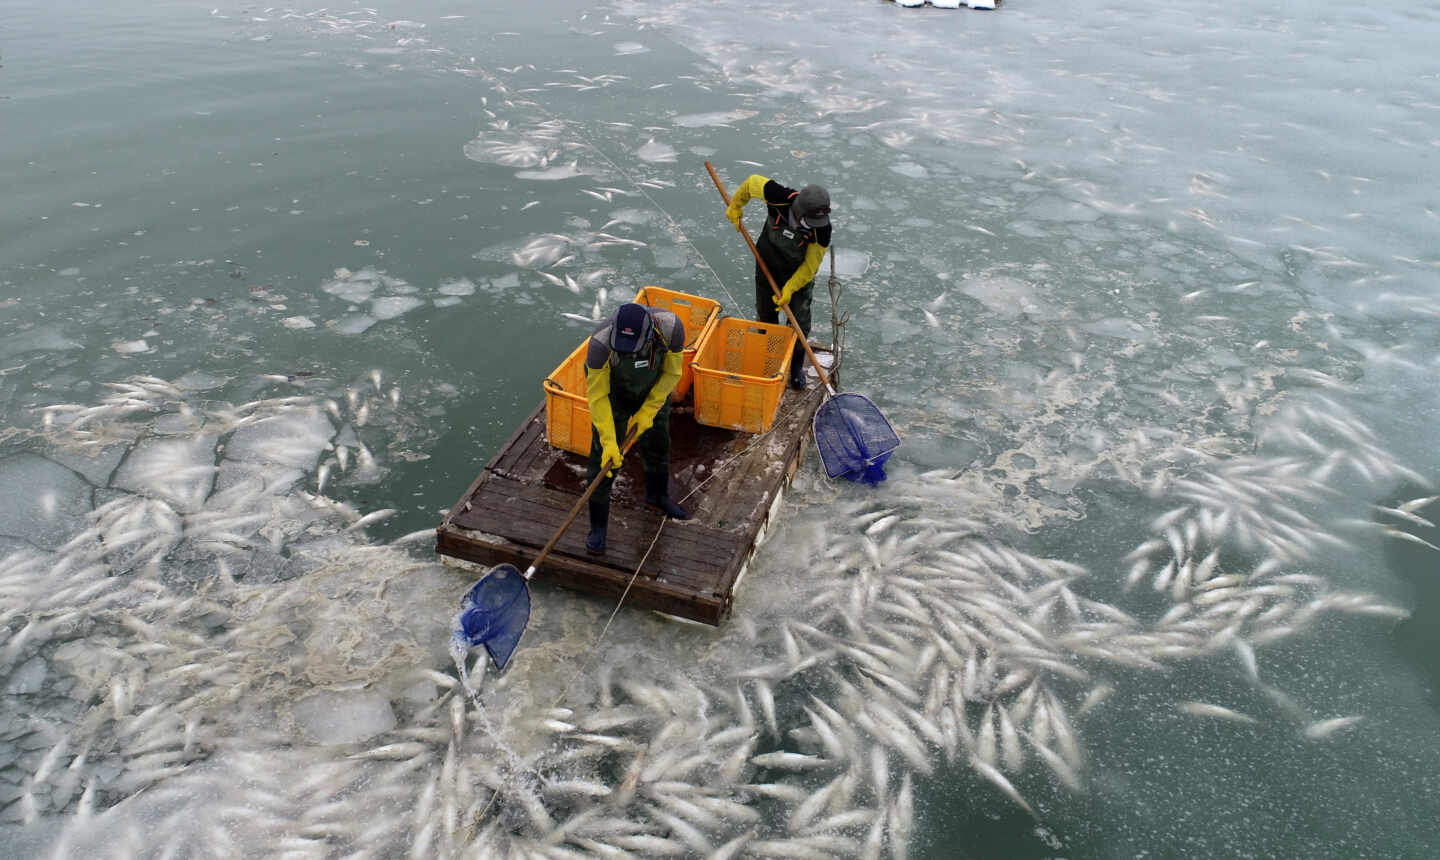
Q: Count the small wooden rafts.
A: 1